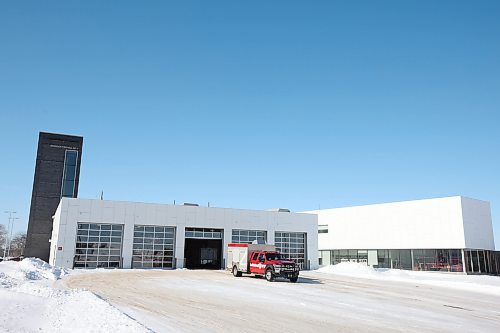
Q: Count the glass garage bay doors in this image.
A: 5